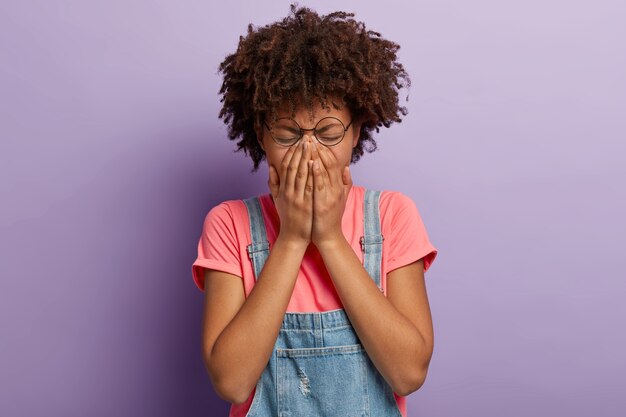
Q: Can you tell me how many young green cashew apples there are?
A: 0